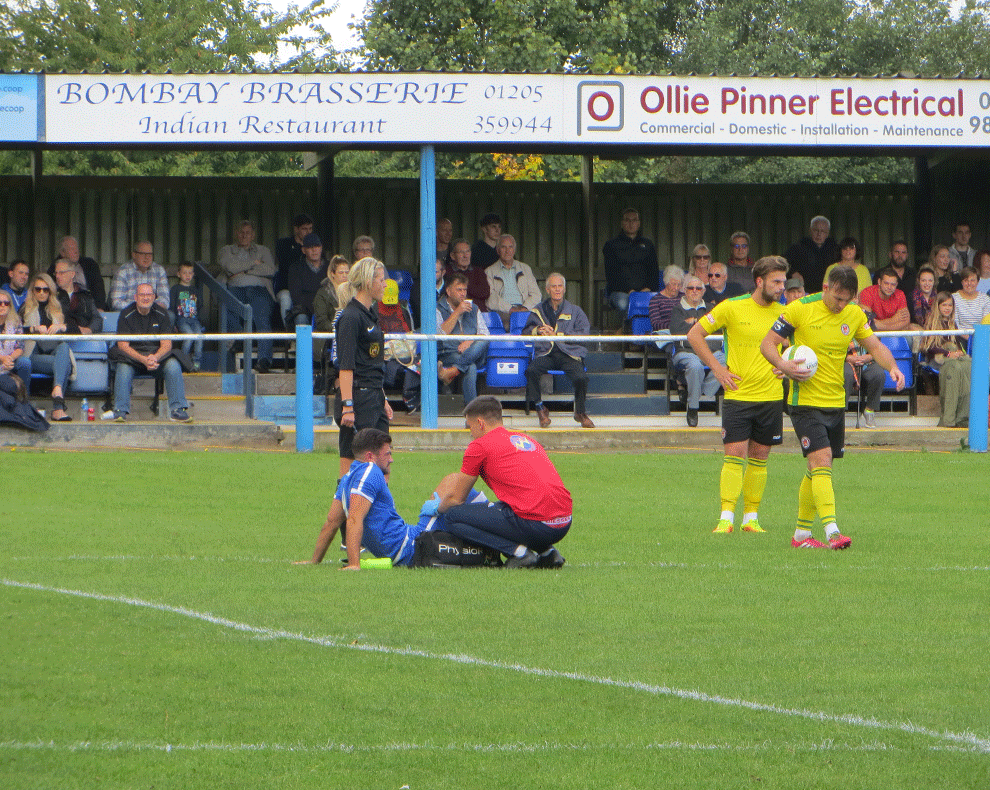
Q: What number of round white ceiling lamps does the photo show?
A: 0